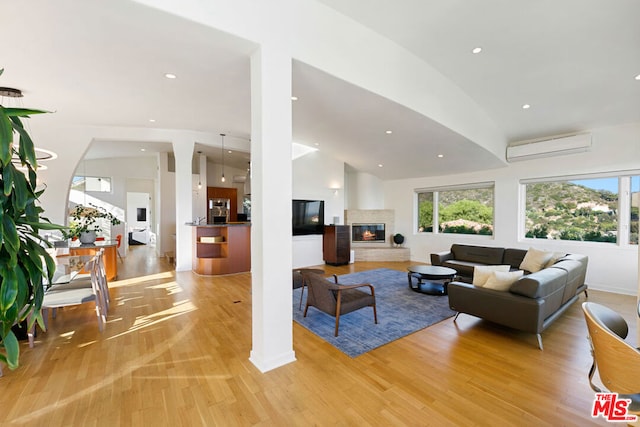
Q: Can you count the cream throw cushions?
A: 4